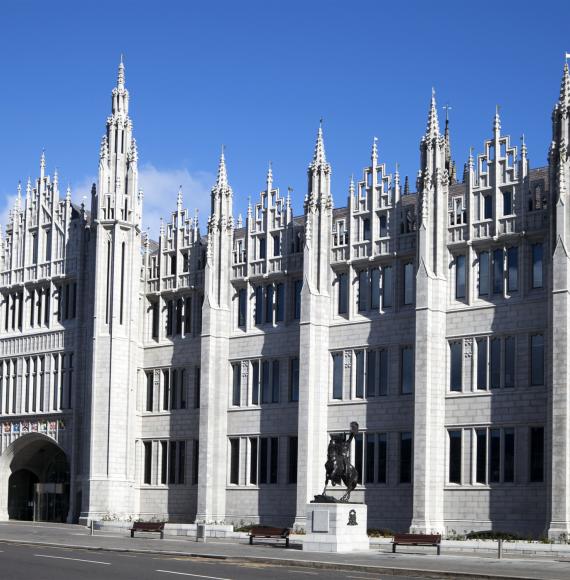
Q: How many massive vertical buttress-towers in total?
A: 5